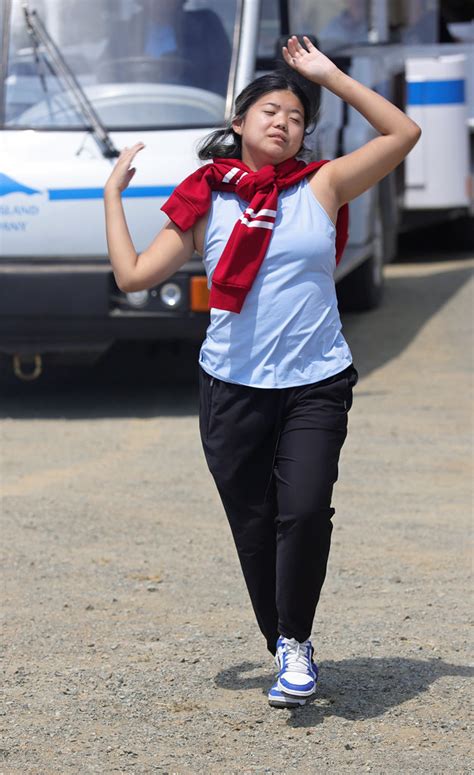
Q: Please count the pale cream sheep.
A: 0